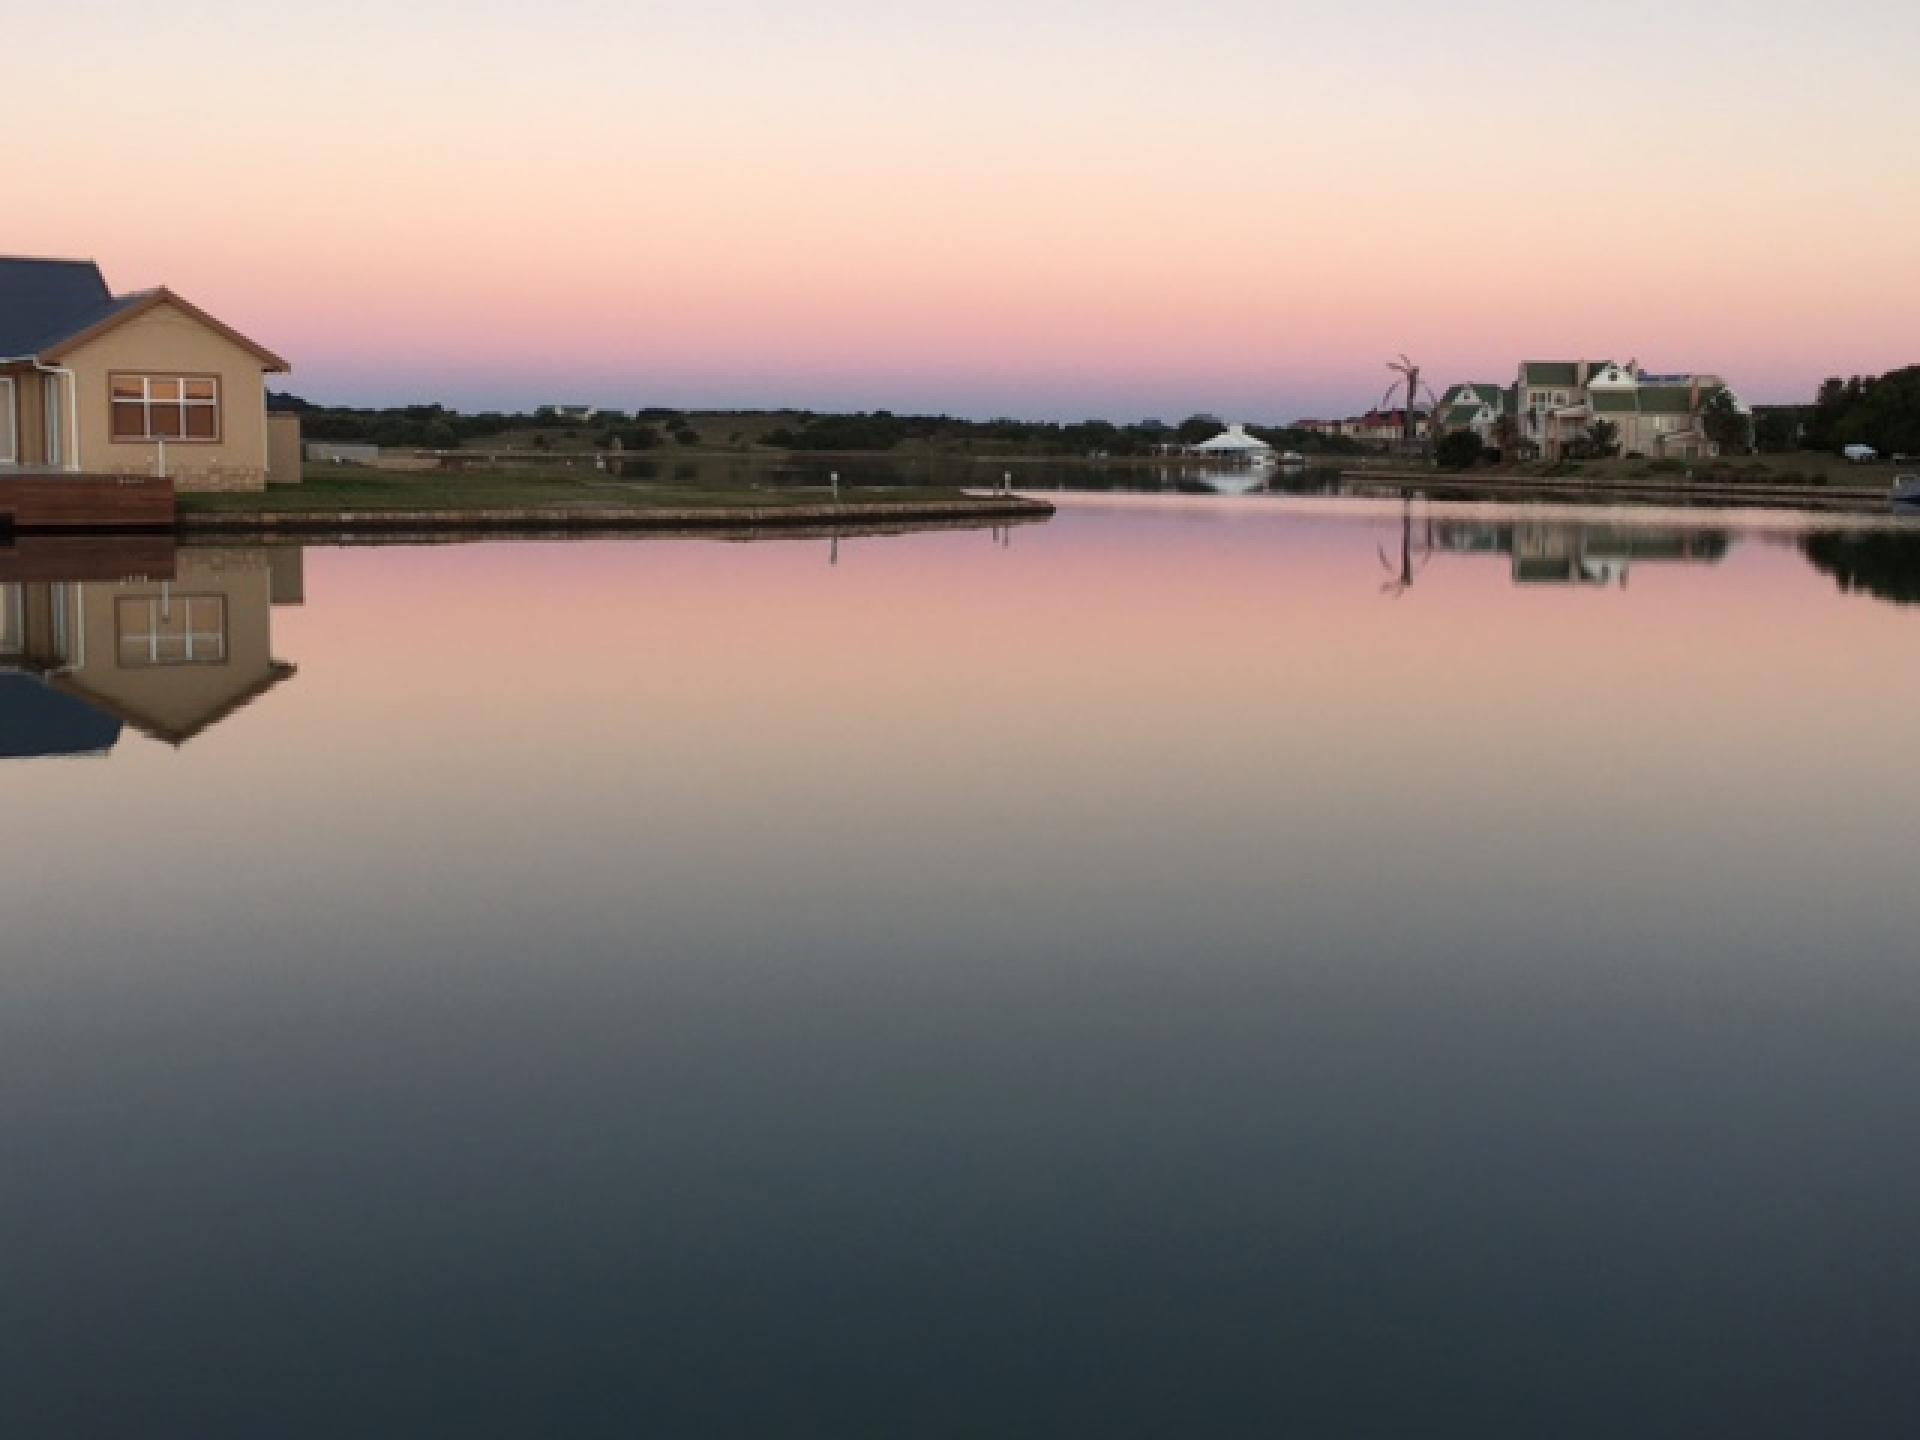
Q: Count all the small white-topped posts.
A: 2